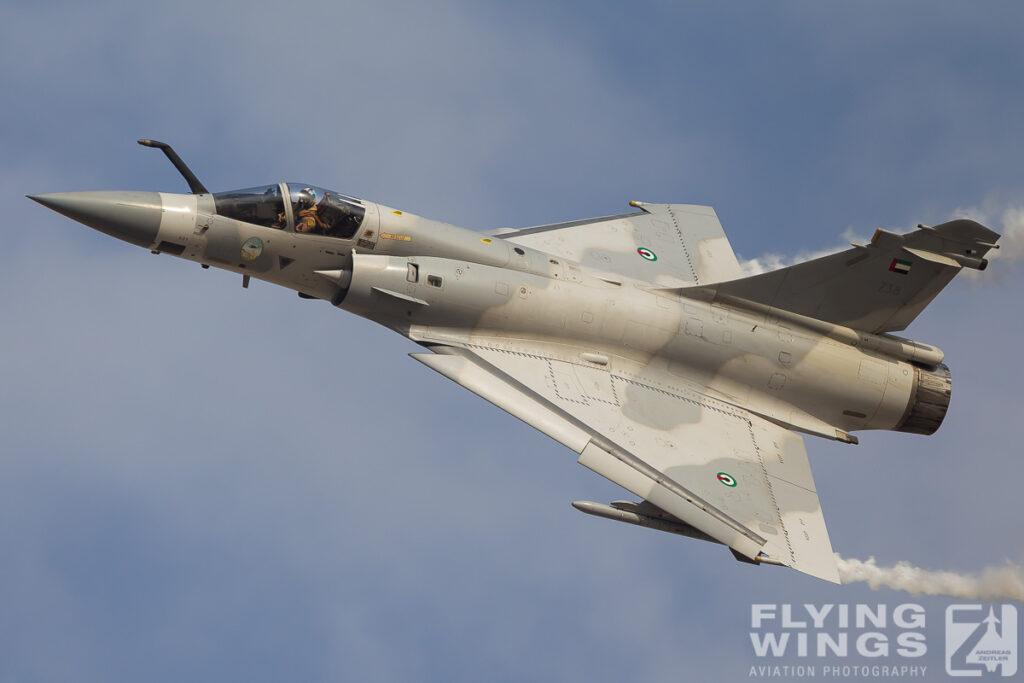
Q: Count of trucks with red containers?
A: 0